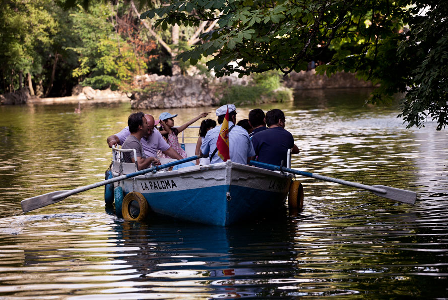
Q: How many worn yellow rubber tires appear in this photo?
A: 2